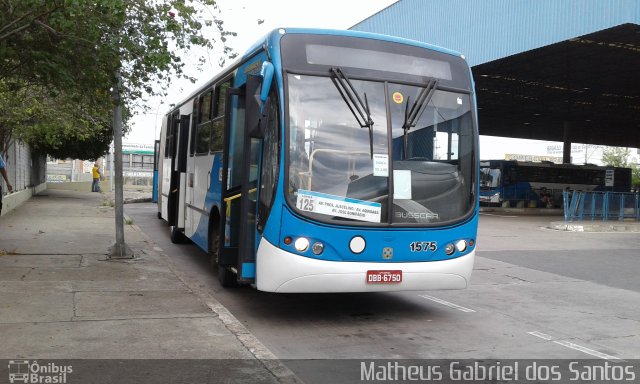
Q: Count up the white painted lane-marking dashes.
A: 2